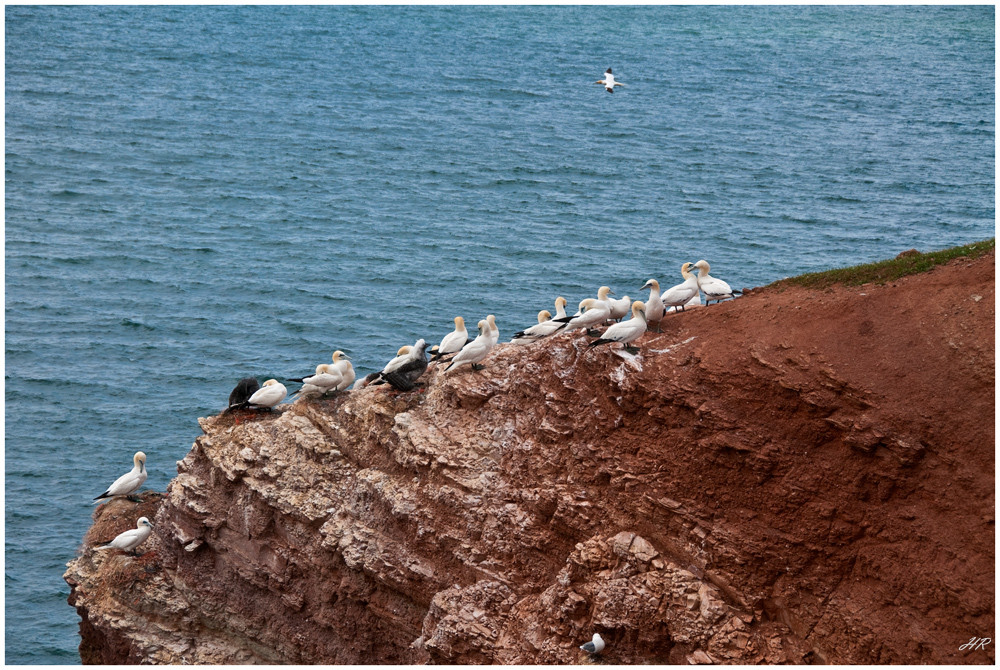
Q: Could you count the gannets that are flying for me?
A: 1